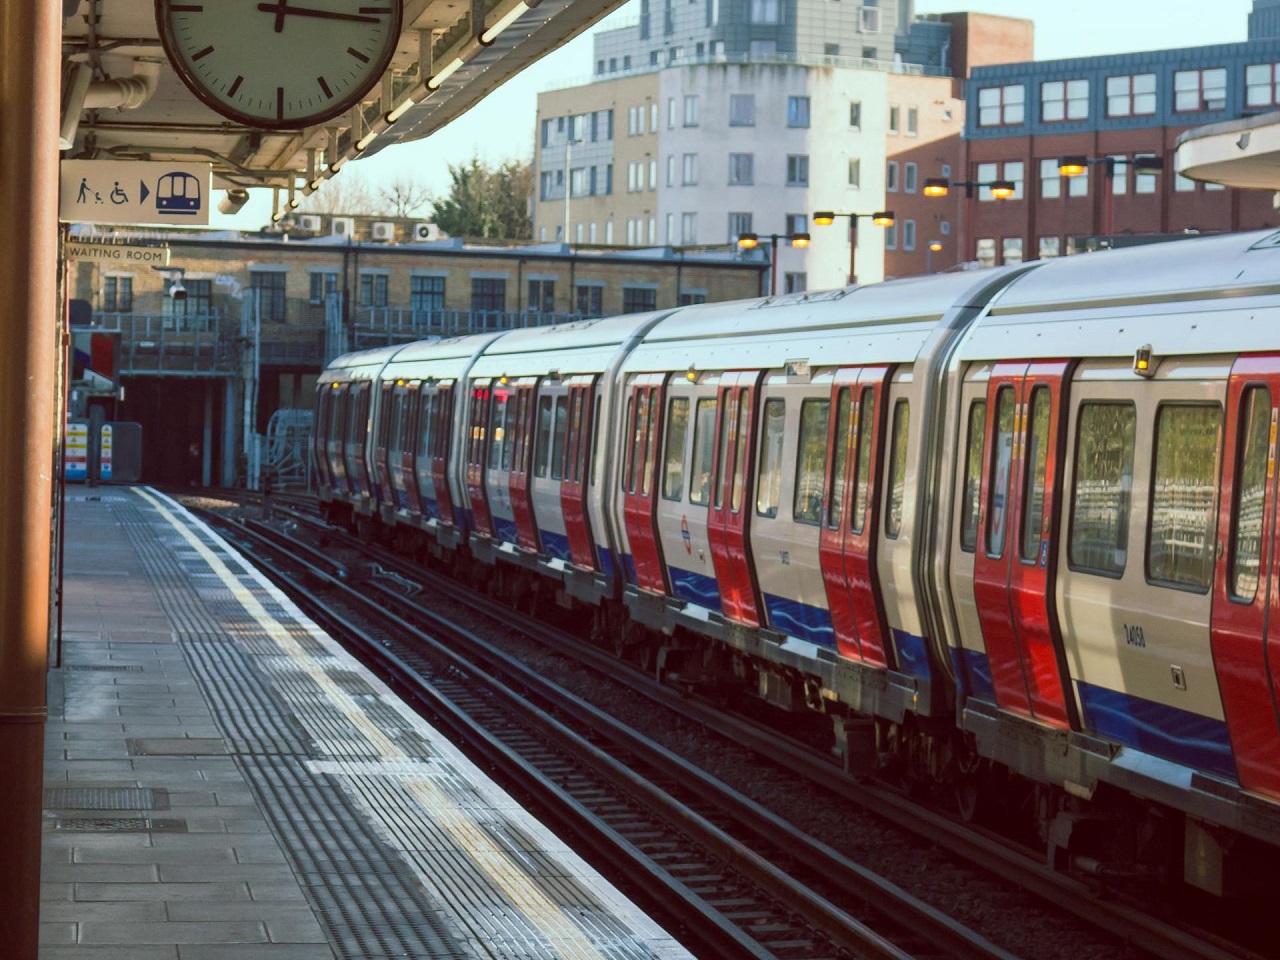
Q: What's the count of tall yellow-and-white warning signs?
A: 2